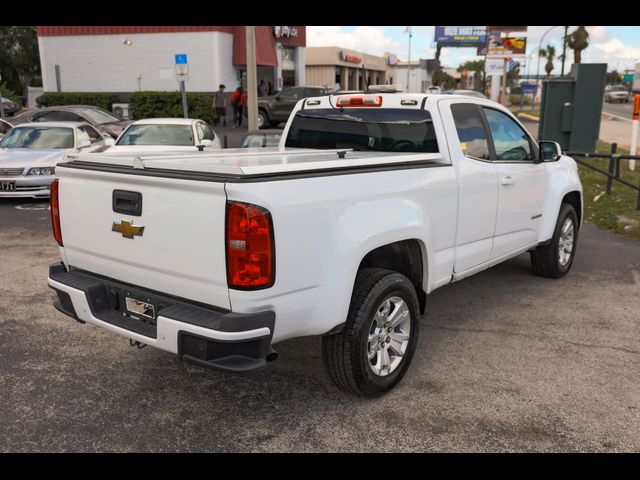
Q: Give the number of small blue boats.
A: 0